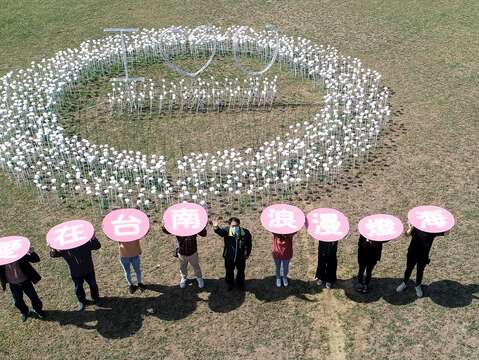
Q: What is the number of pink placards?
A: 8